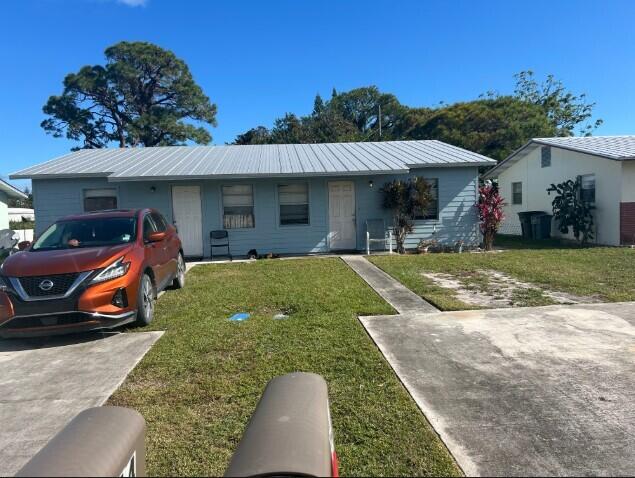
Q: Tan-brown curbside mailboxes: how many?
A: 2